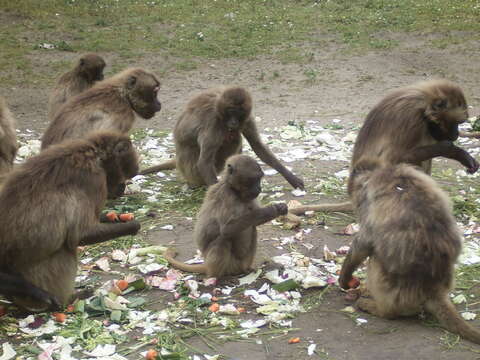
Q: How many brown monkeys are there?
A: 8